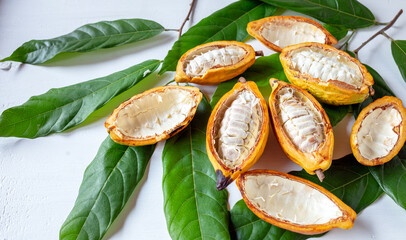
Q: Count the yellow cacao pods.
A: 8